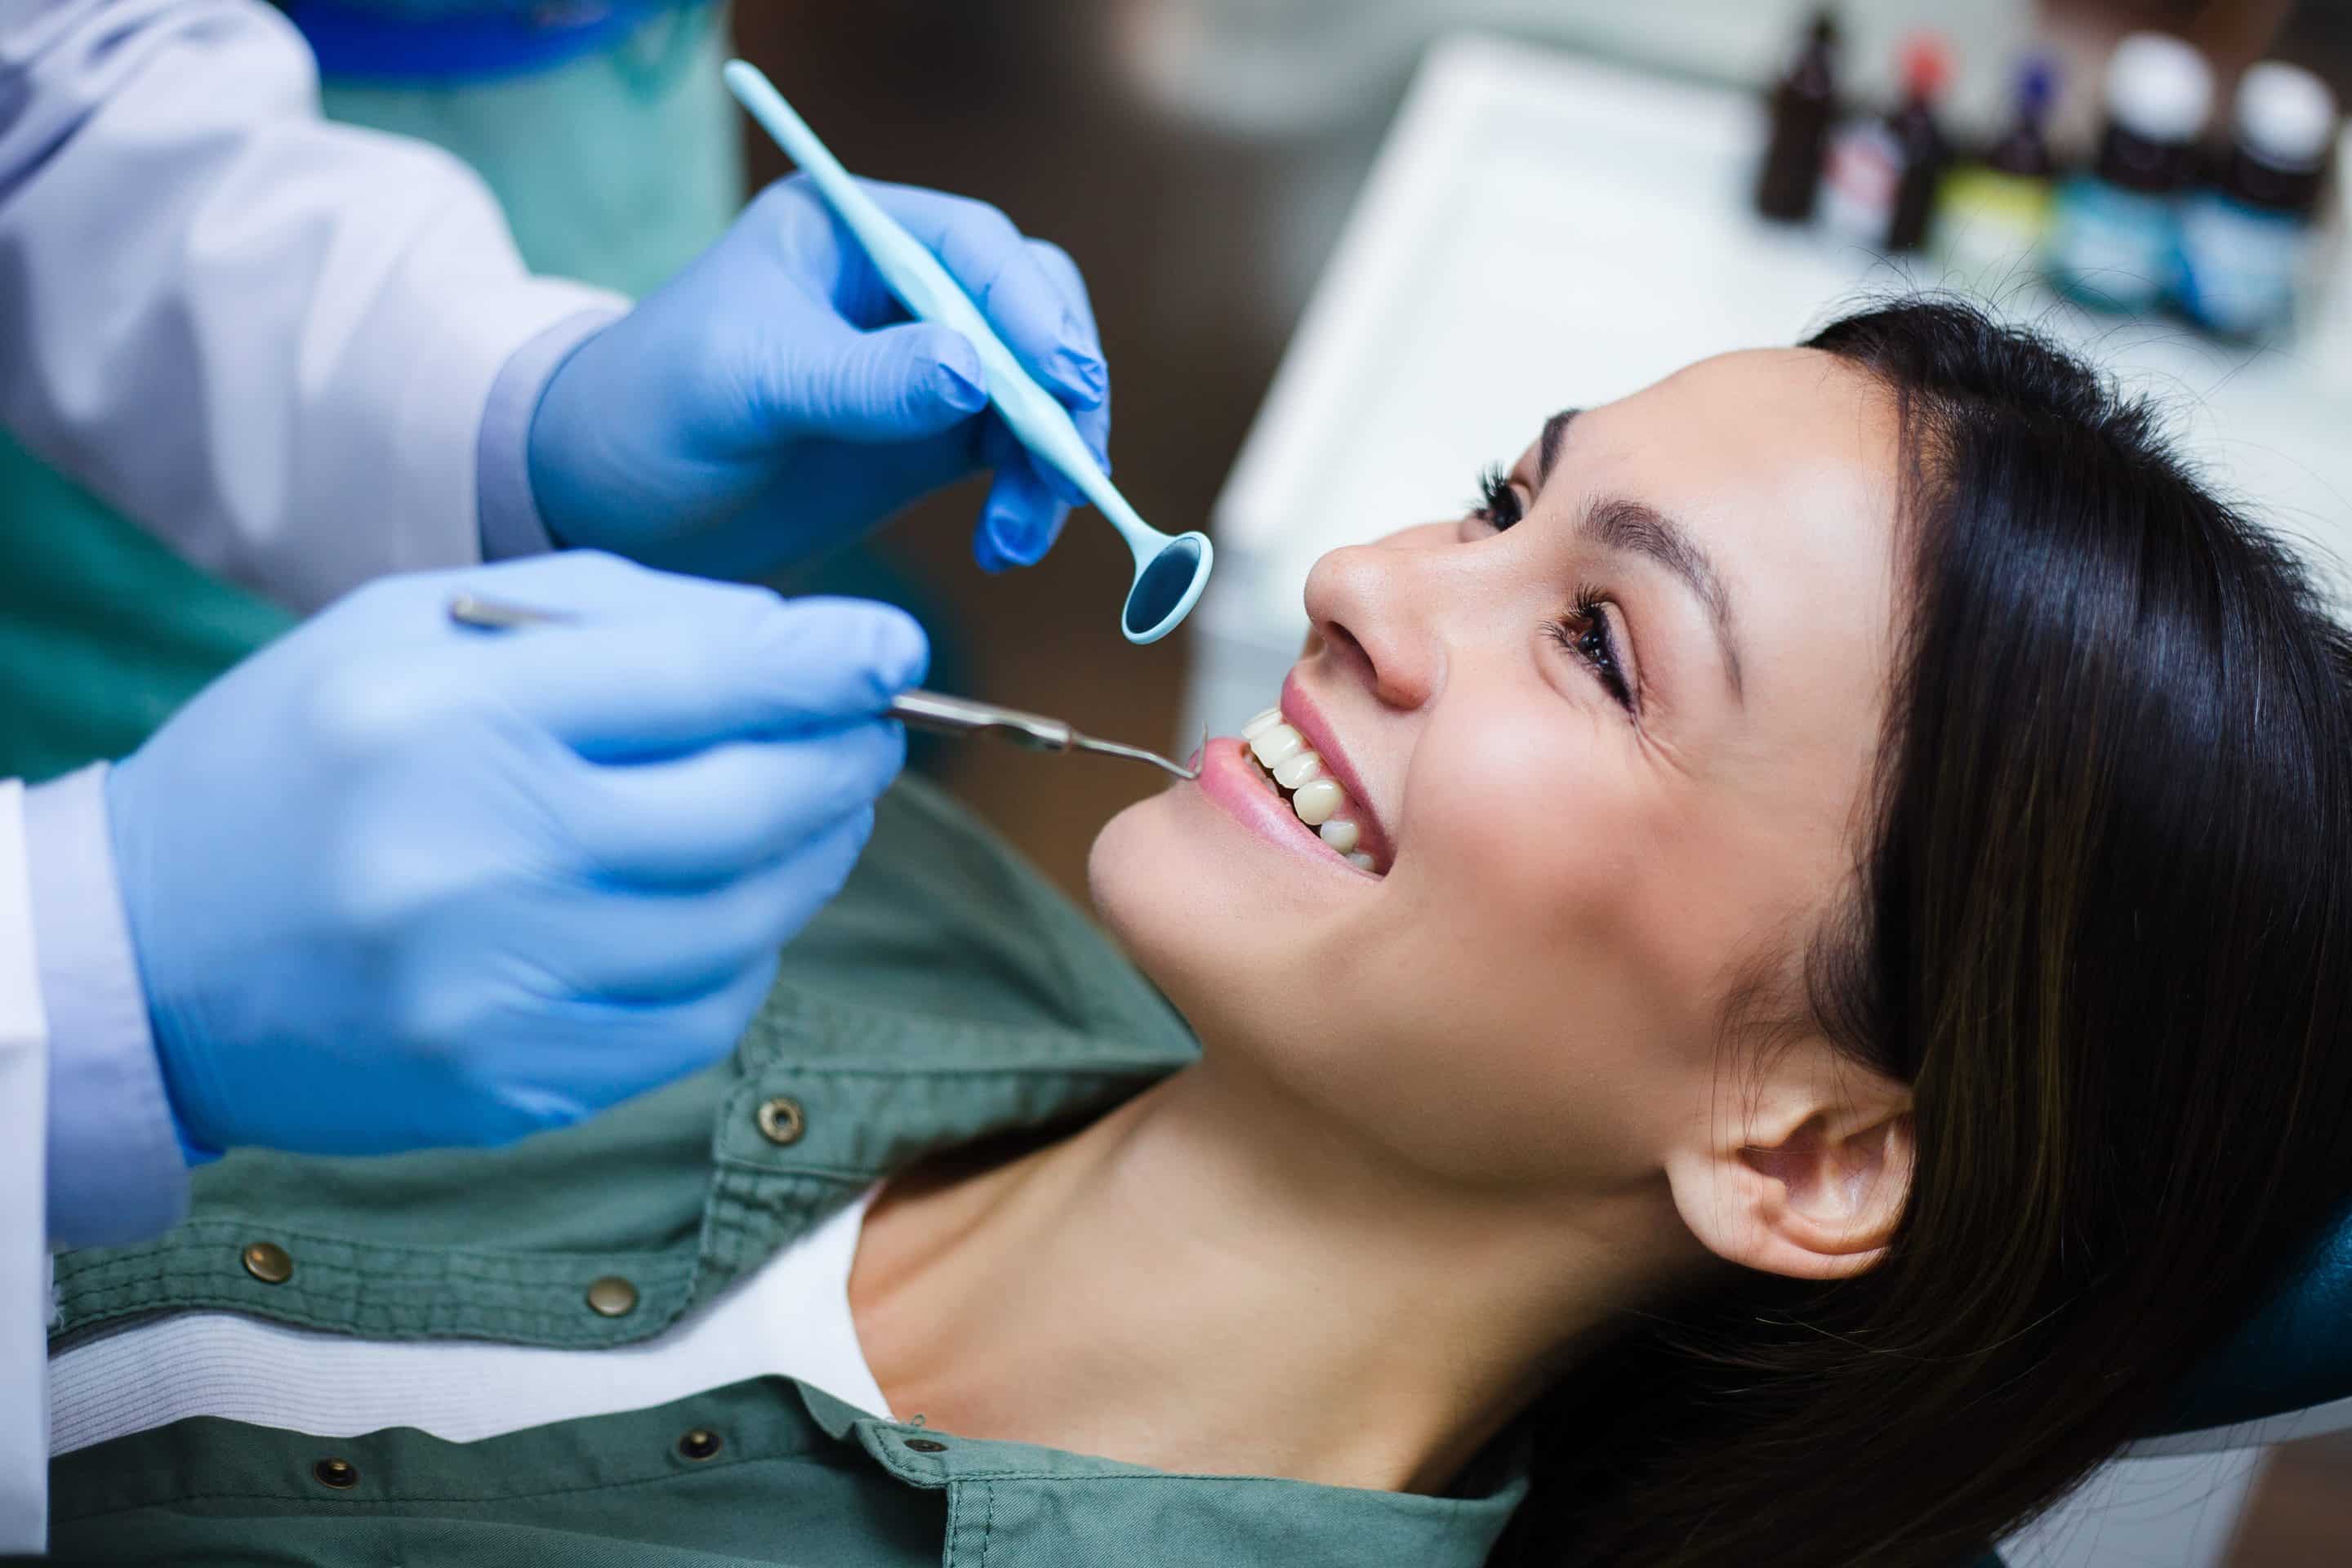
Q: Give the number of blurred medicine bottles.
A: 5